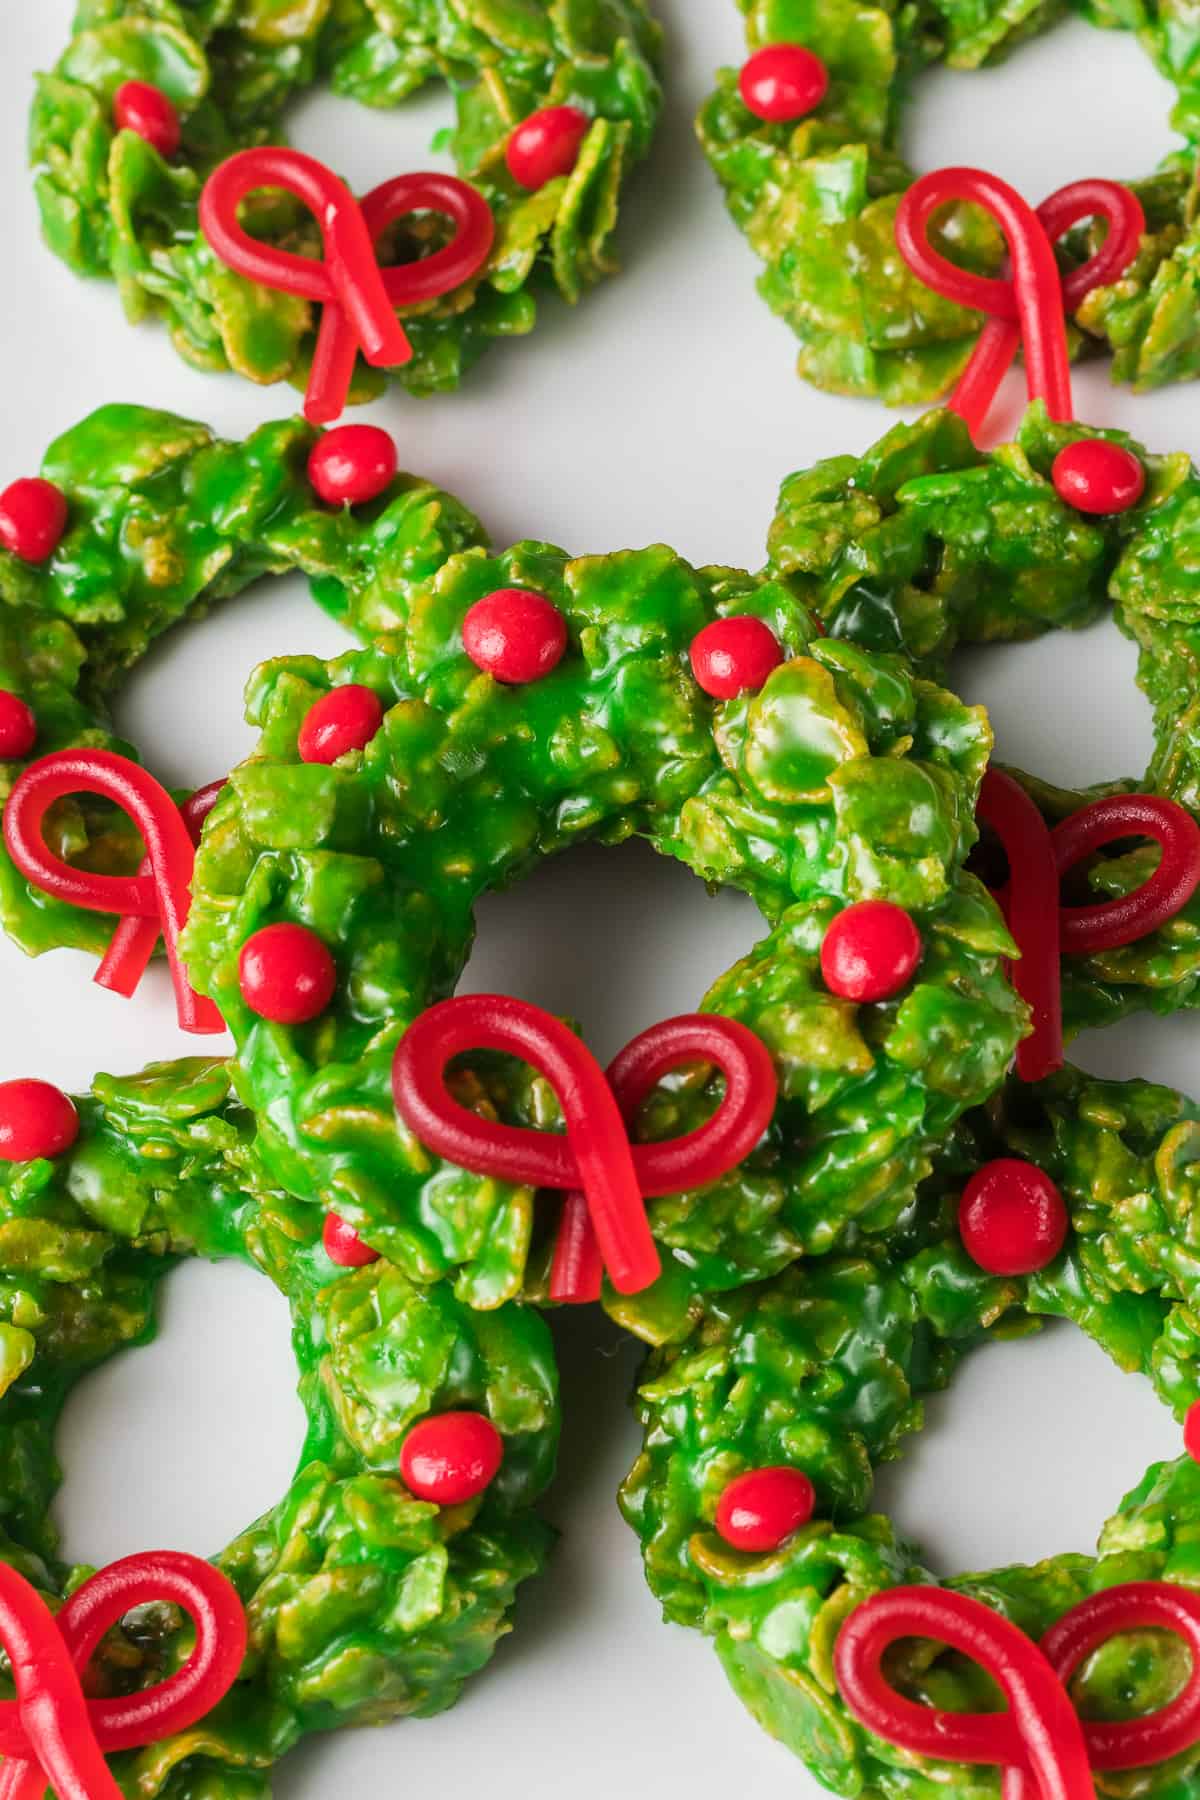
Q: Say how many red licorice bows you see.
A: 7